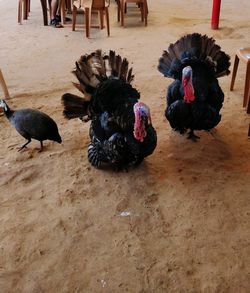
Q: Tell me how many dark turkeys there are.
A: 2